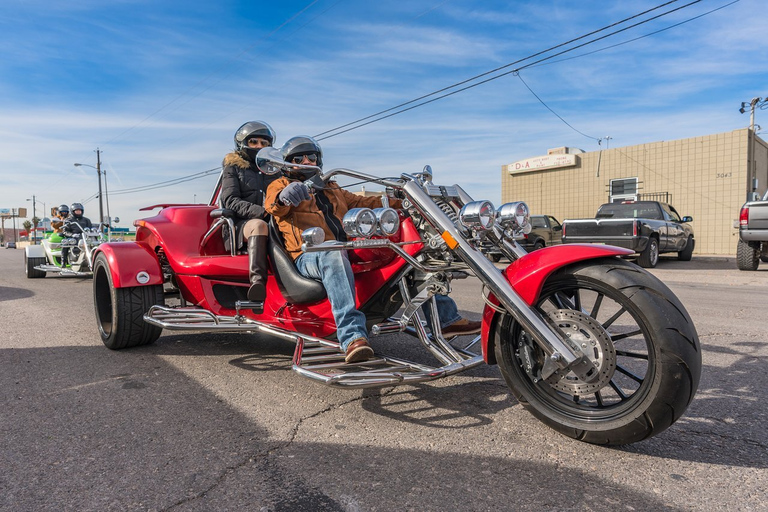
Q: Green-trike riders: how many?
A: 2